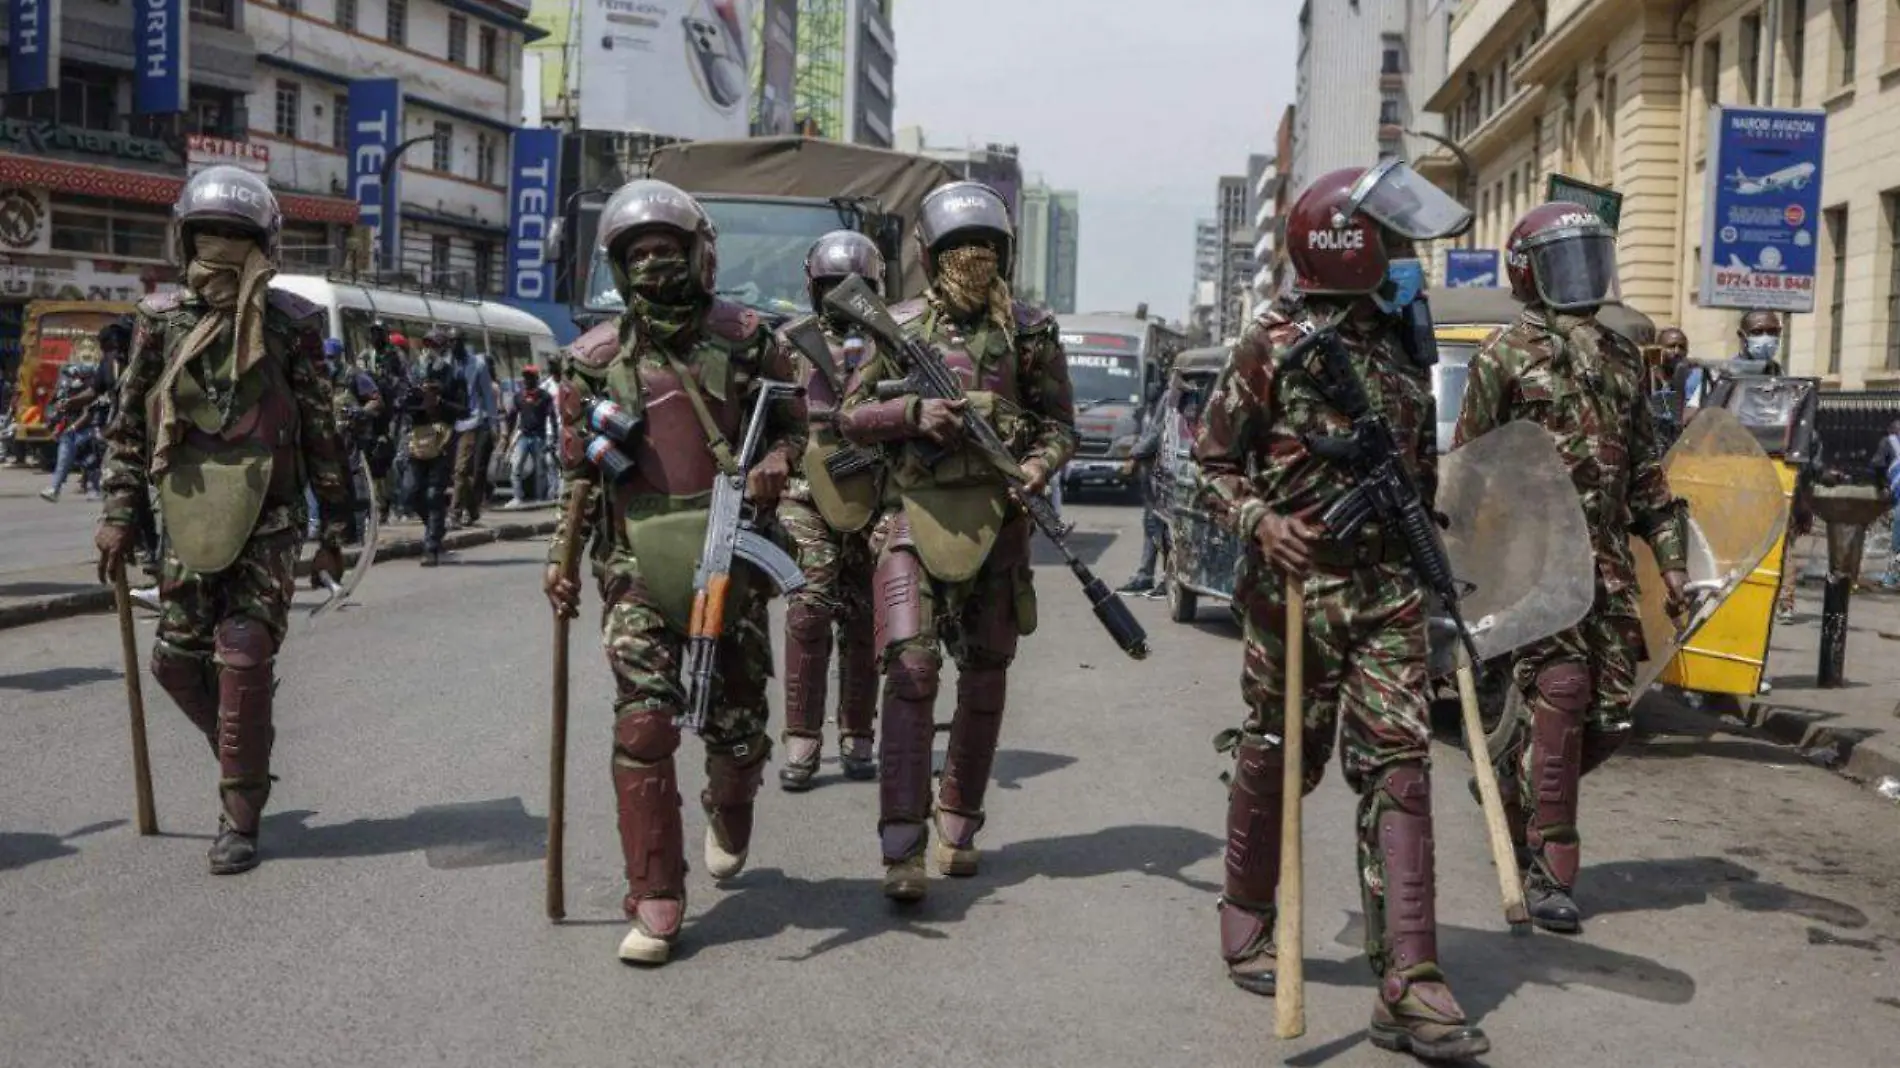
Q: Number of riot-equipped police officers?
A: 6